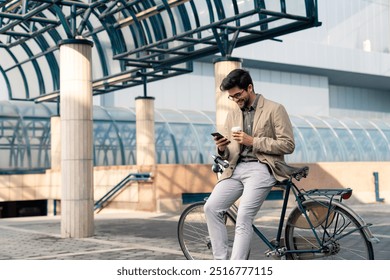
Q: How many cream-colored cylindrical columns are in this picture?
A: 4